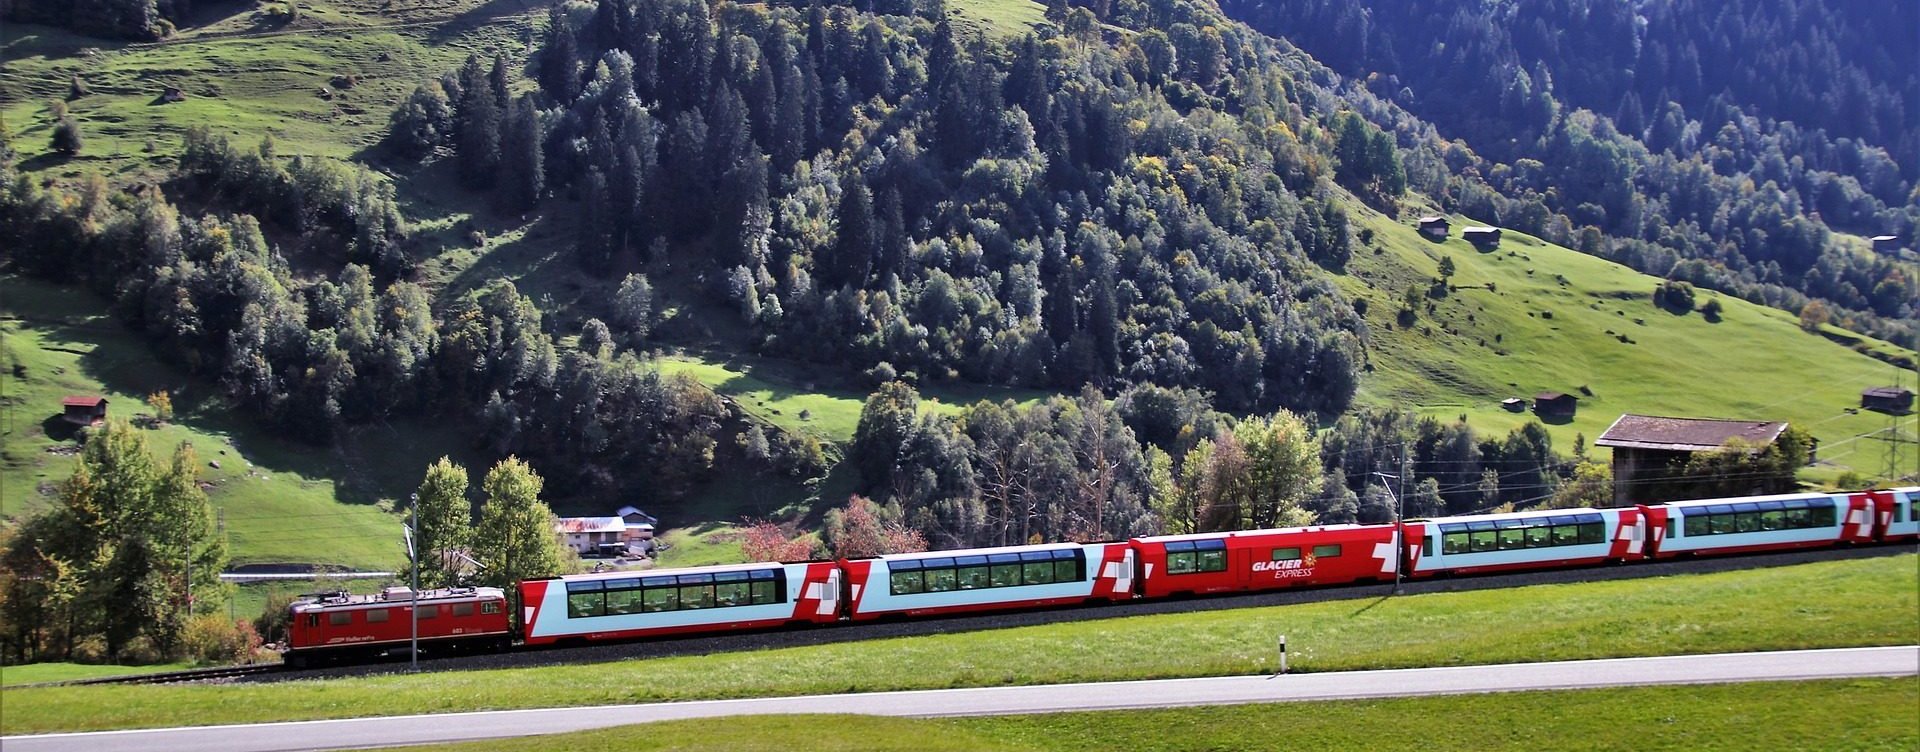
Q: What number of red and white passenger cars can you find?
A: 5